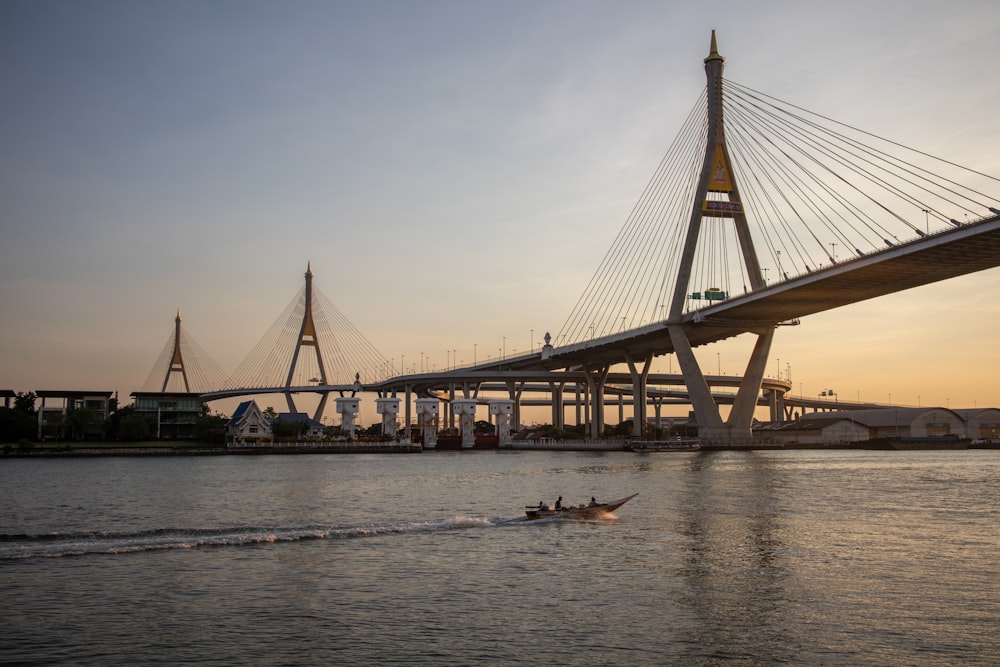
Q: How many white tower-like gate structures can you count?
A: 5